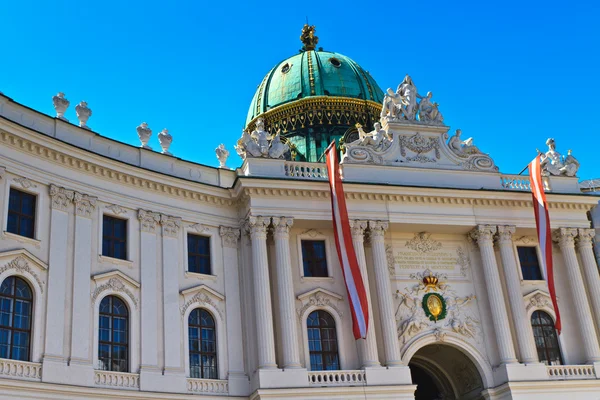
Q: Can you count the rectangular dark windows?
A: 5